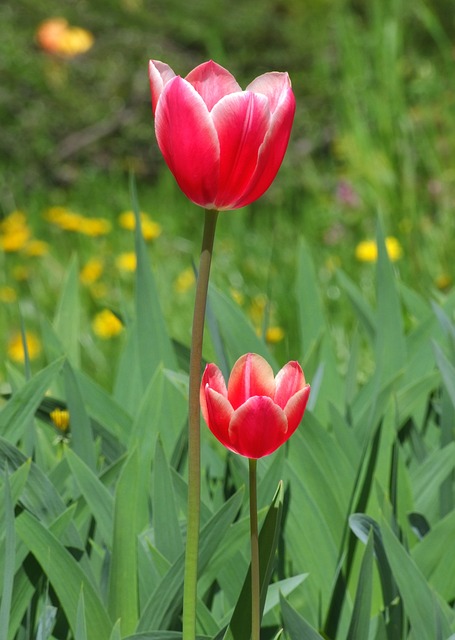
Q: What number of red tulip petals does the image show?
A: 12